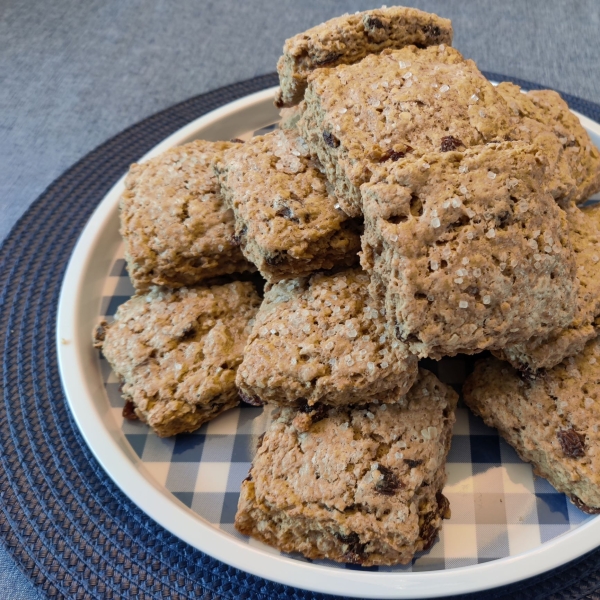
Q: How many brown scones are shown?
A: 11